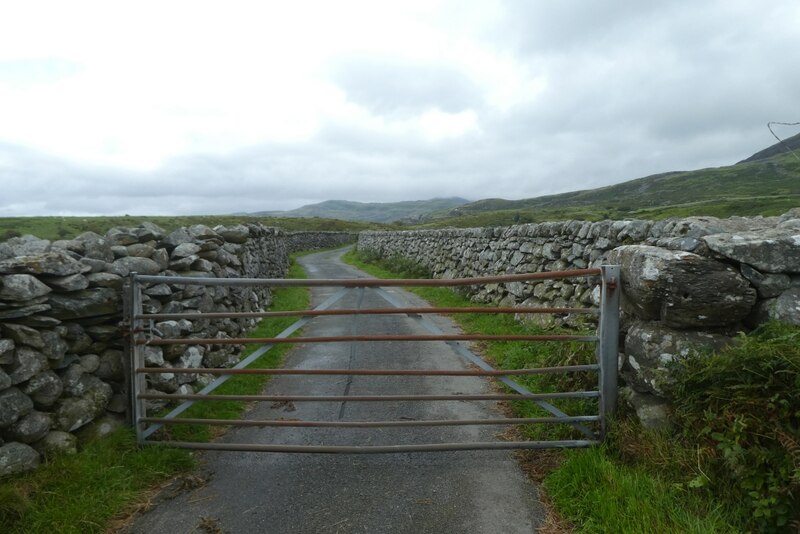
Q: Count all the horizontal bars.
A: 7